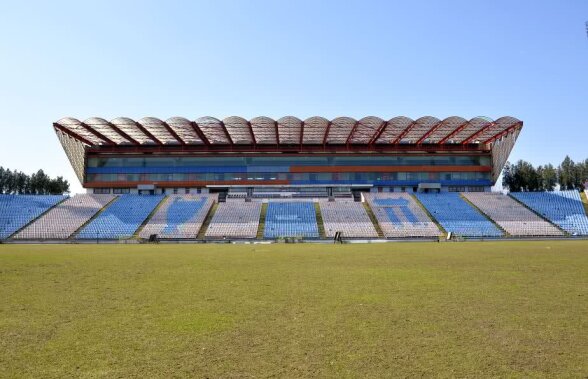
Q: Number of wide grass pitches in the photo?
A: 1